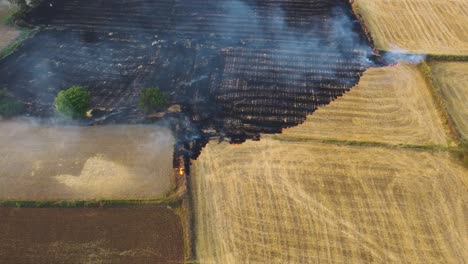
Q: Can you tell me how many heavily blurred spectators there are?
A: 0